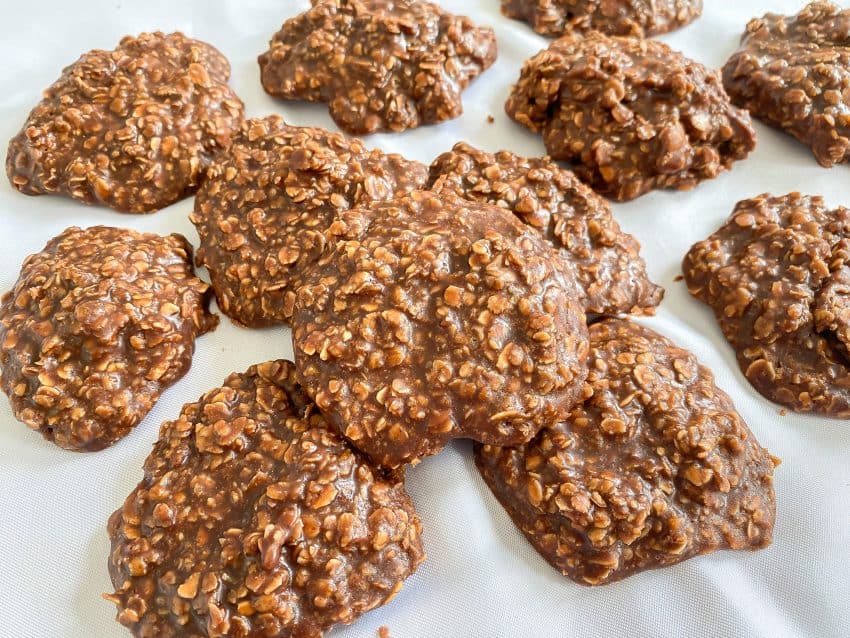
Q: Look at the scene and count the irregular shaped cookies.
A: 12